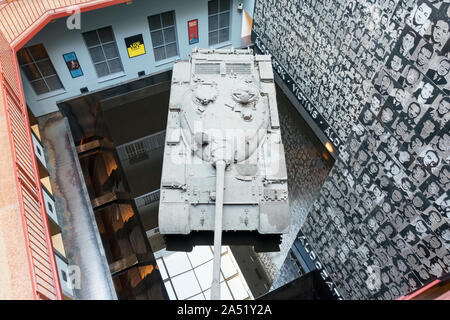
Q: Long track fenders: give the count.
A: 2